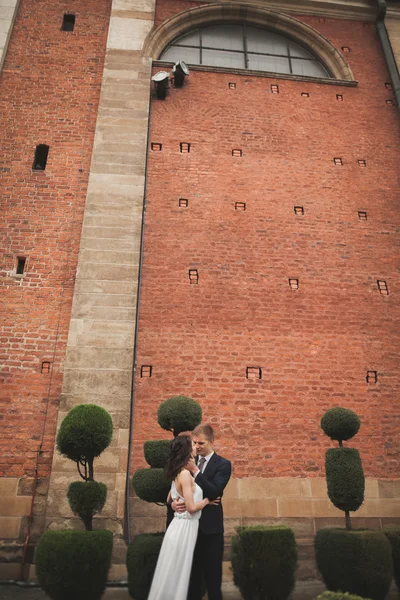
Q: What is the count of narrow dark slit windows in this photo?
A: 3